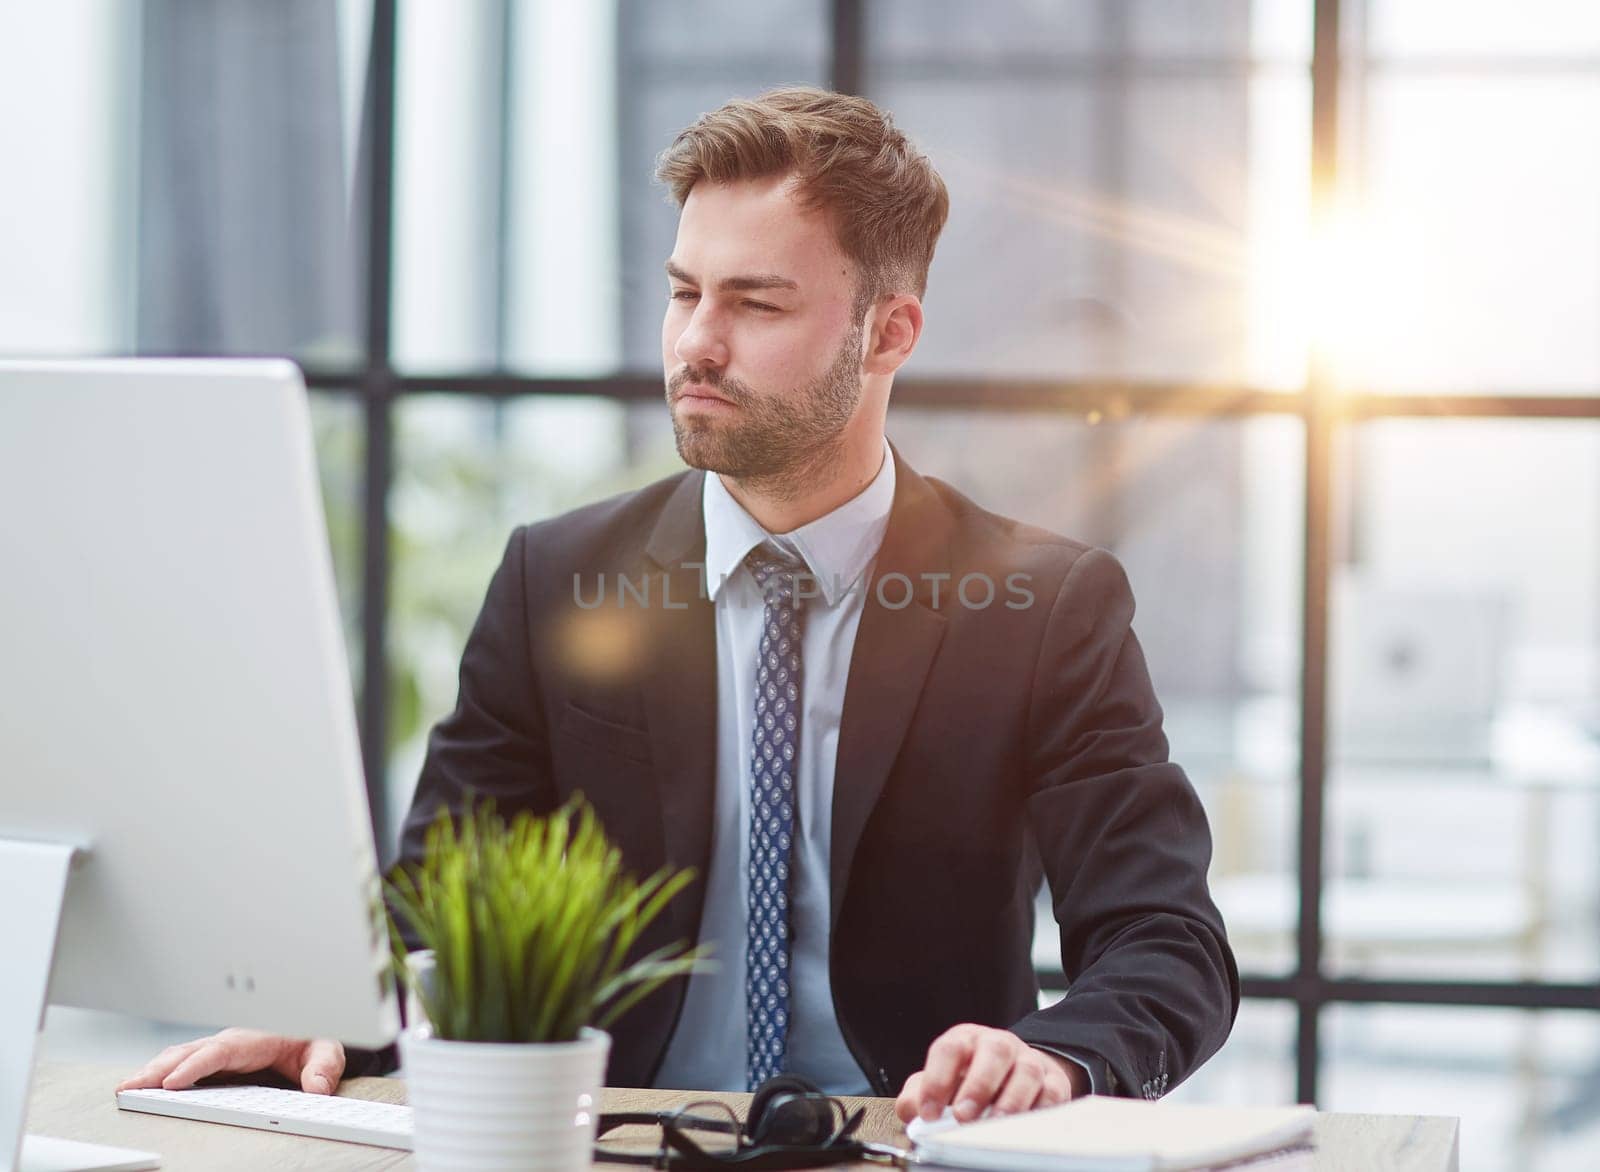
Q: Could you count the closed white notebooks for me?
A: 1